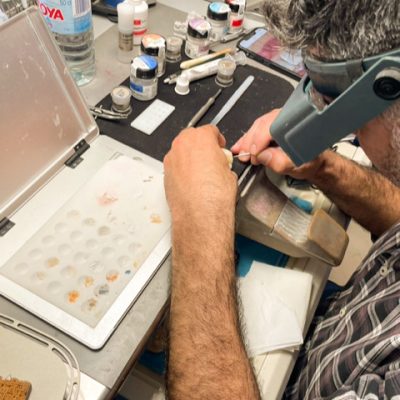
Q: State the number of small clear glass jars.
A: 3